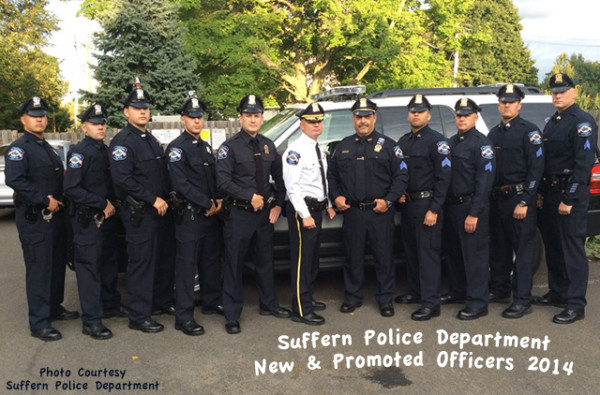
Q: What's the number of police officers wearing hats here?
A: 11